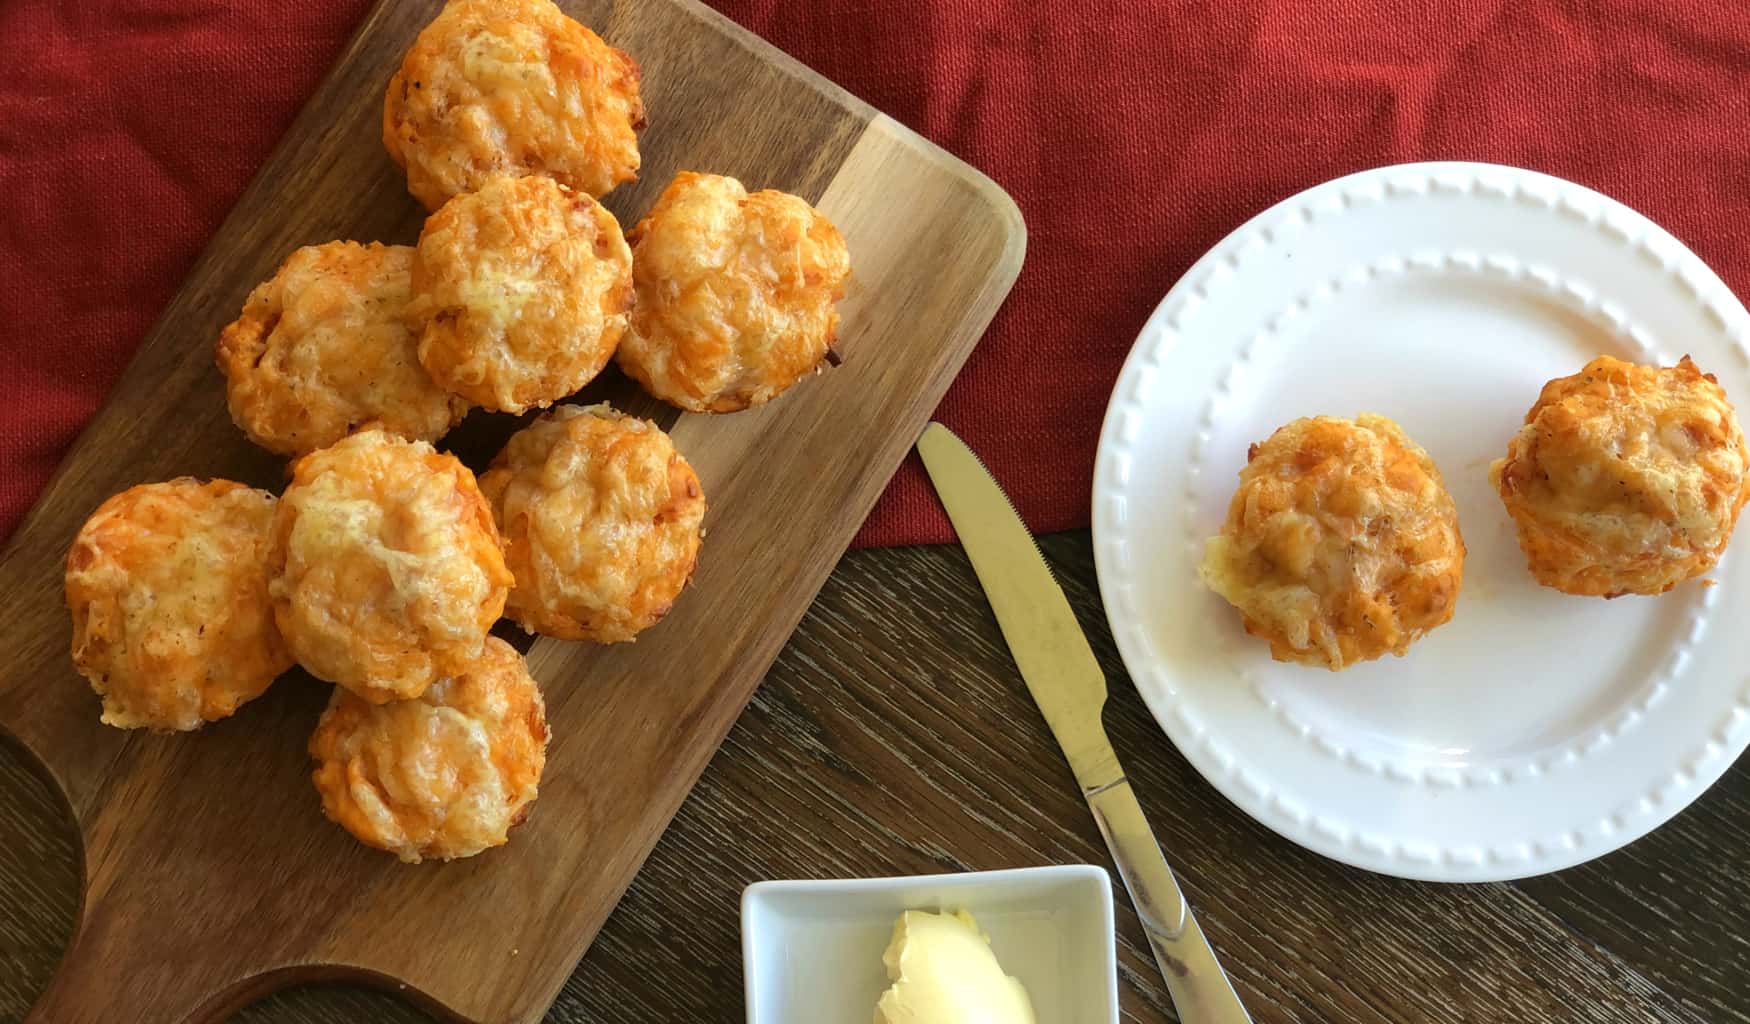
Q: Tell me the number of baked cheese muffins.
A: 10